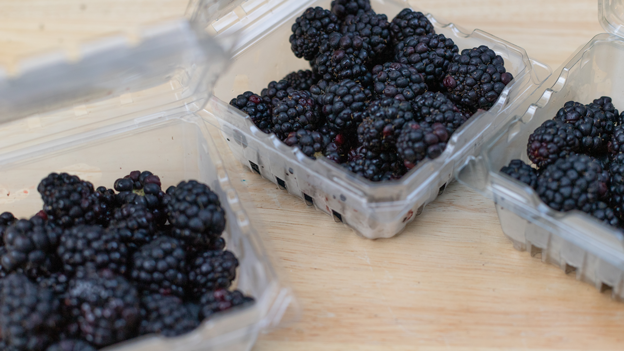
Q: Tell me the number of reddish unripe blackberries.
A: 0